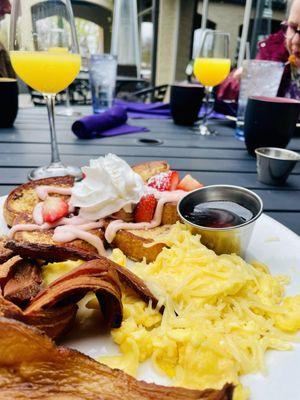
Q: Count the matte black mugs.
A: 3